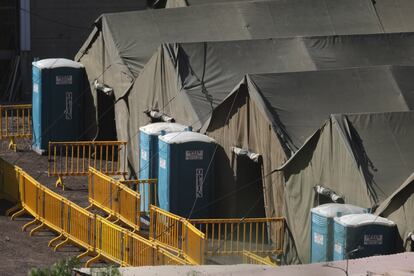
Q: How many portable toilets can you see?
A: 5